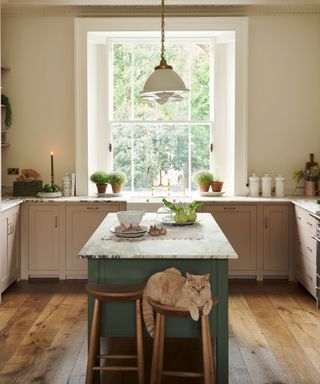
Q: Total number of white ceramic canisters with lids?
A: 3